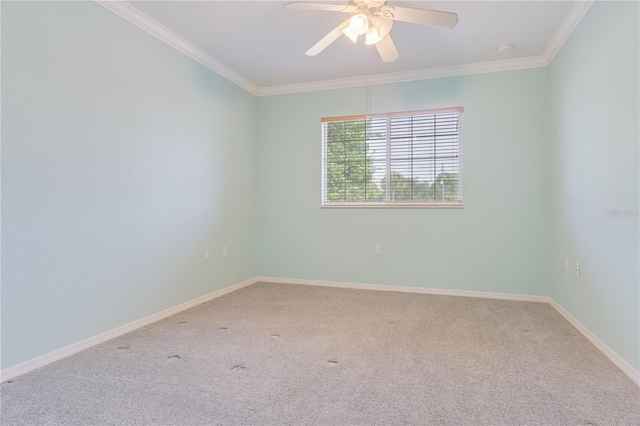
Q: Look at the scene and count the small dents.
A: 7